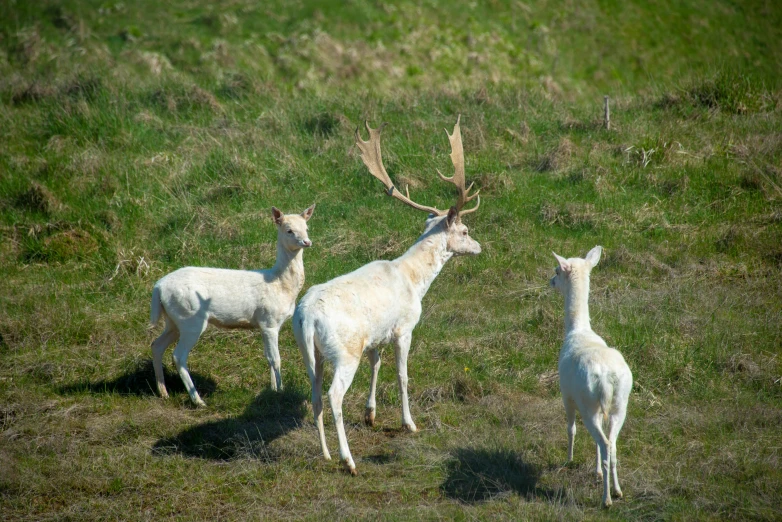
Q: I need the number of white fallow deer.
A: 3